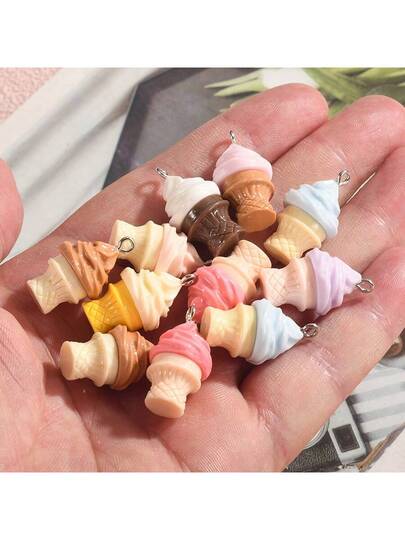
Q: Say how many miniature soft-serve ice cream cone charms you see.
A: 11